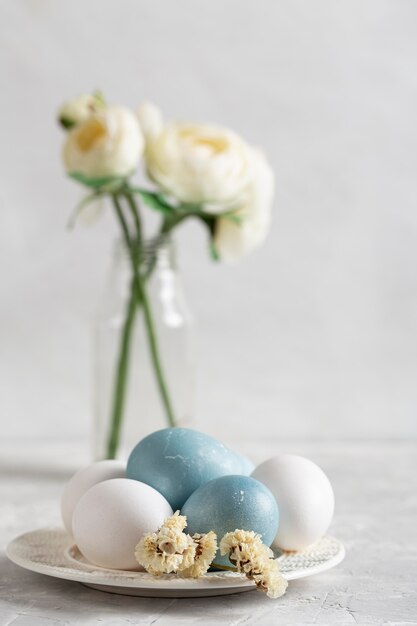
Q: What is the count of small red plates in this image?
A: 0